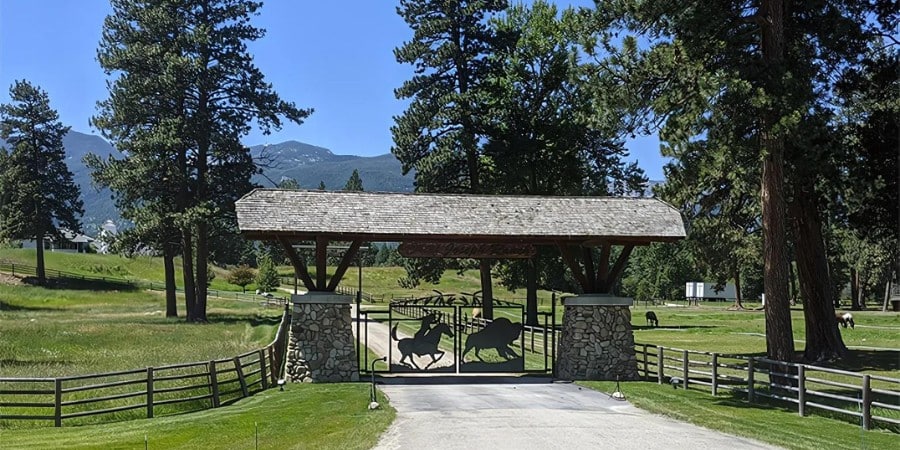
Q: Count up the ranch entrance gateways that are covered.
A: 1